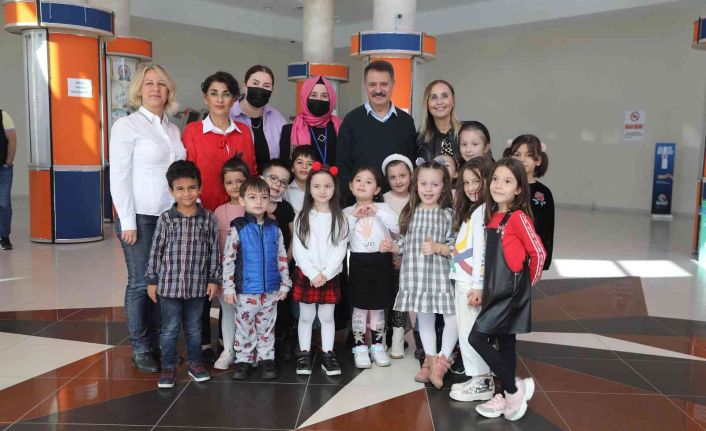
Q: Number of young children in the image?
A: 14